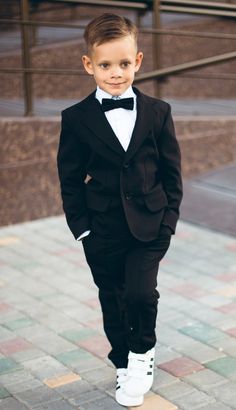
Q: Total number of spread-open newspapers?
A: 0